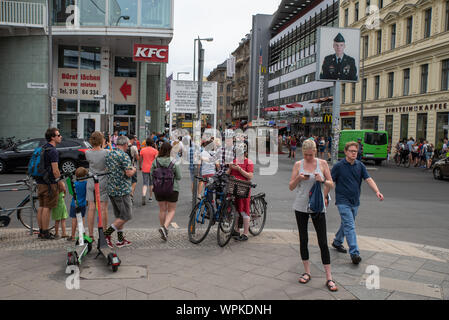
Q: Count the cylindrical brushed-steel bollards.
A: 0